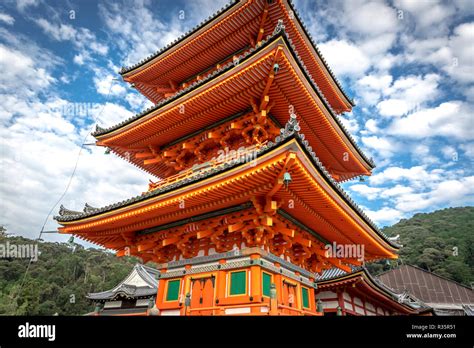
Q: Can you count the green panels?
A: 4